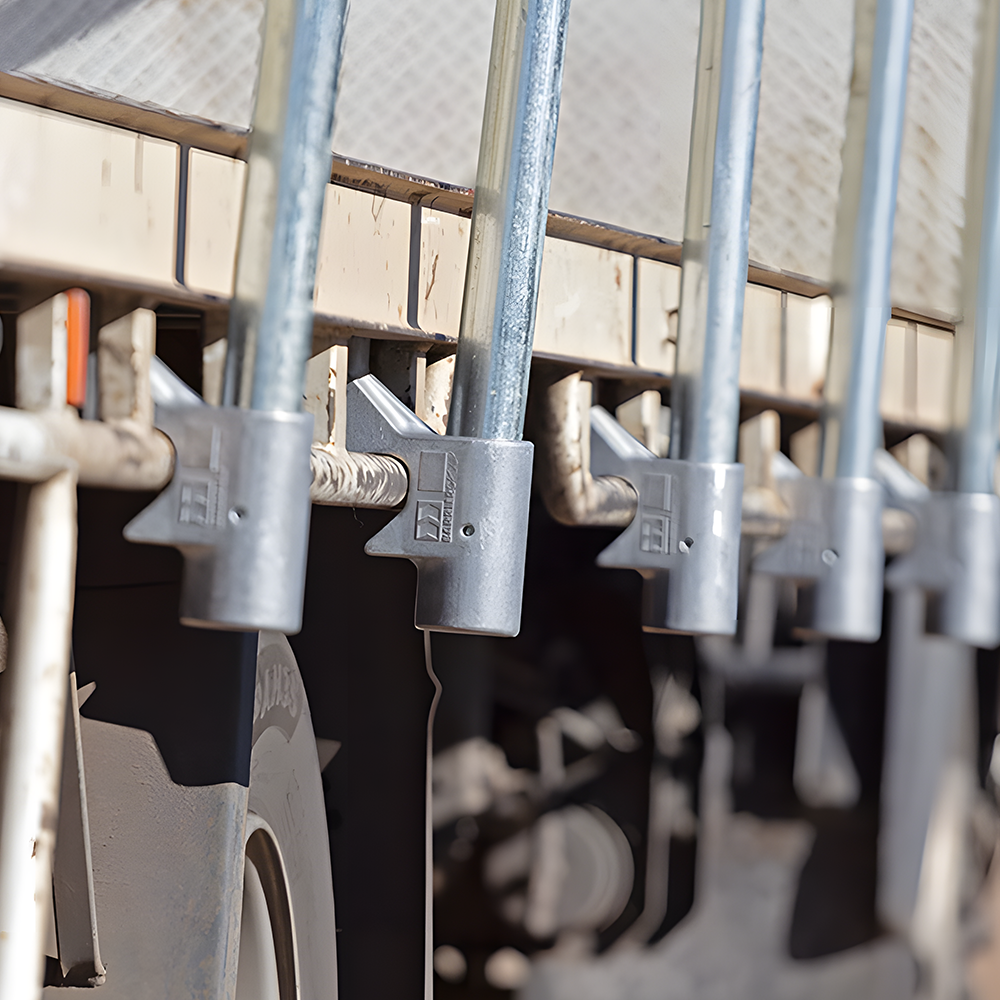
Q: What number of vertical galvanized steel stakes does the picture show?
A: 5